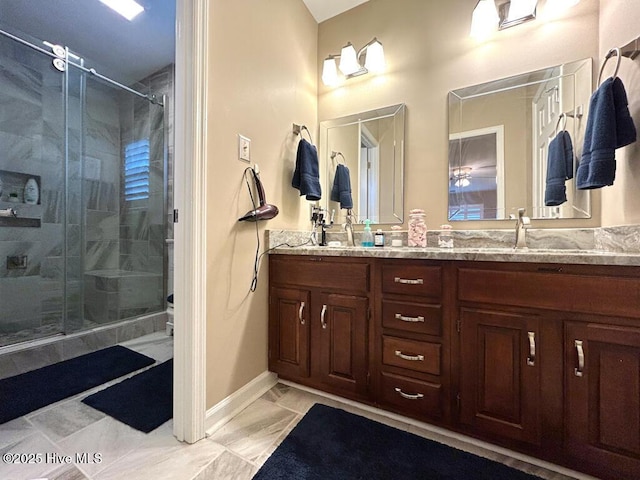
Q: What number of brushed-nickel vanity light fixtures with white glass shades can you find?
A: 2